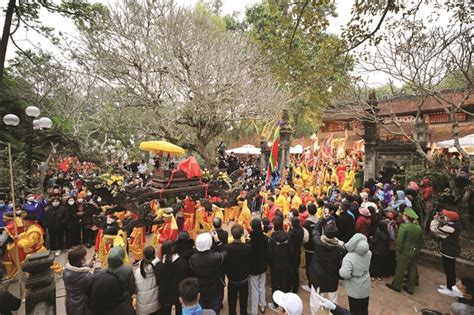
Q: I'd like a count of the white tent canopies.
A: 3